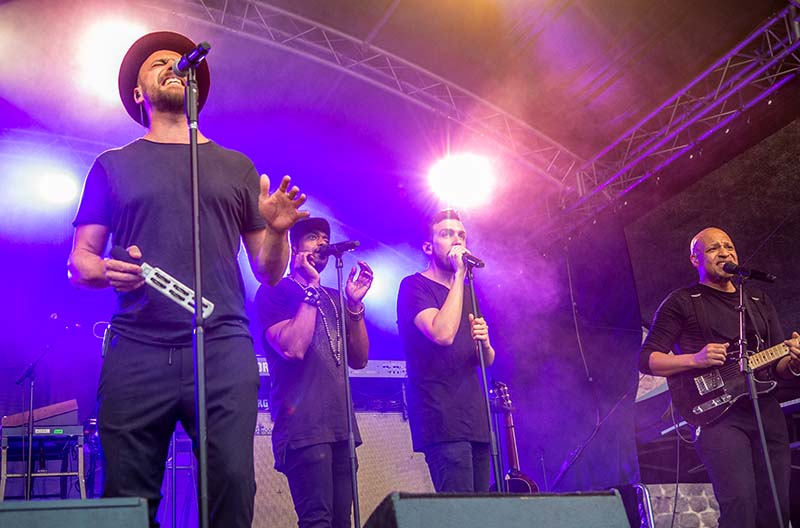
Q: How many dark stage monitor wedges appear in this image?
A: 2